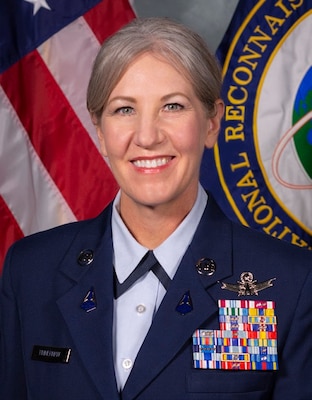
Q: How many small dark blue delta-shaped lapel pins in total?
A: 2